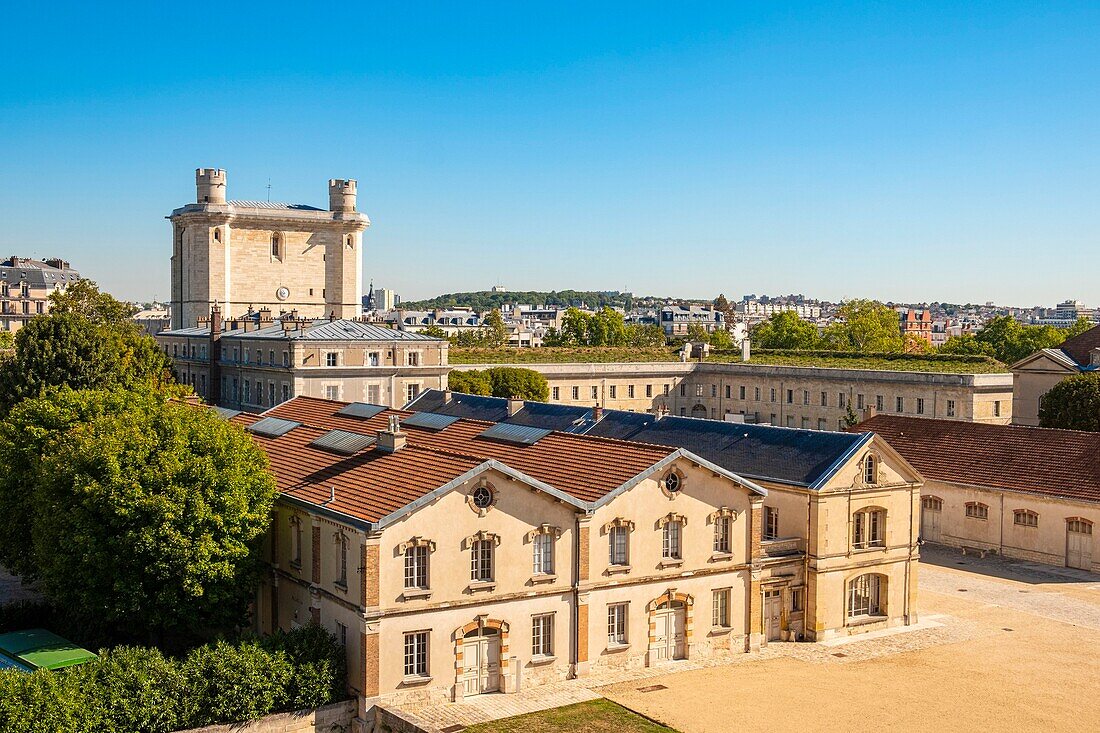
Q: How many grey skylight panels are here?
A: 6